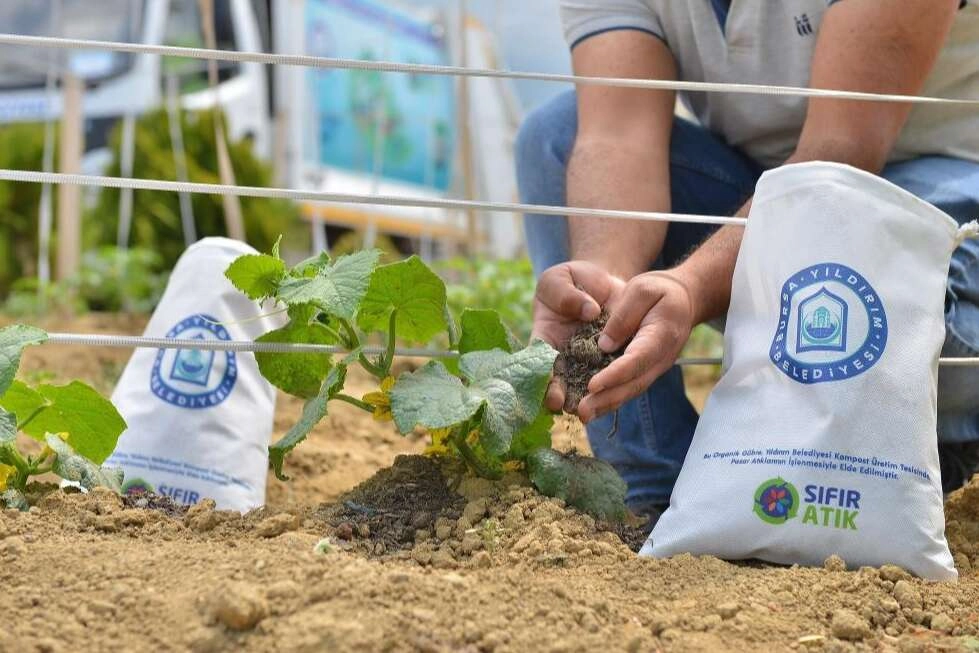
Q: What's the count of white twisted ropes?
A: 3